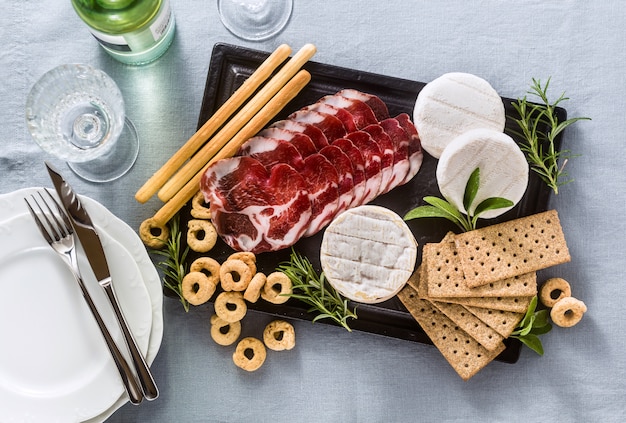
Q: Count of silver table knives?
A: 1